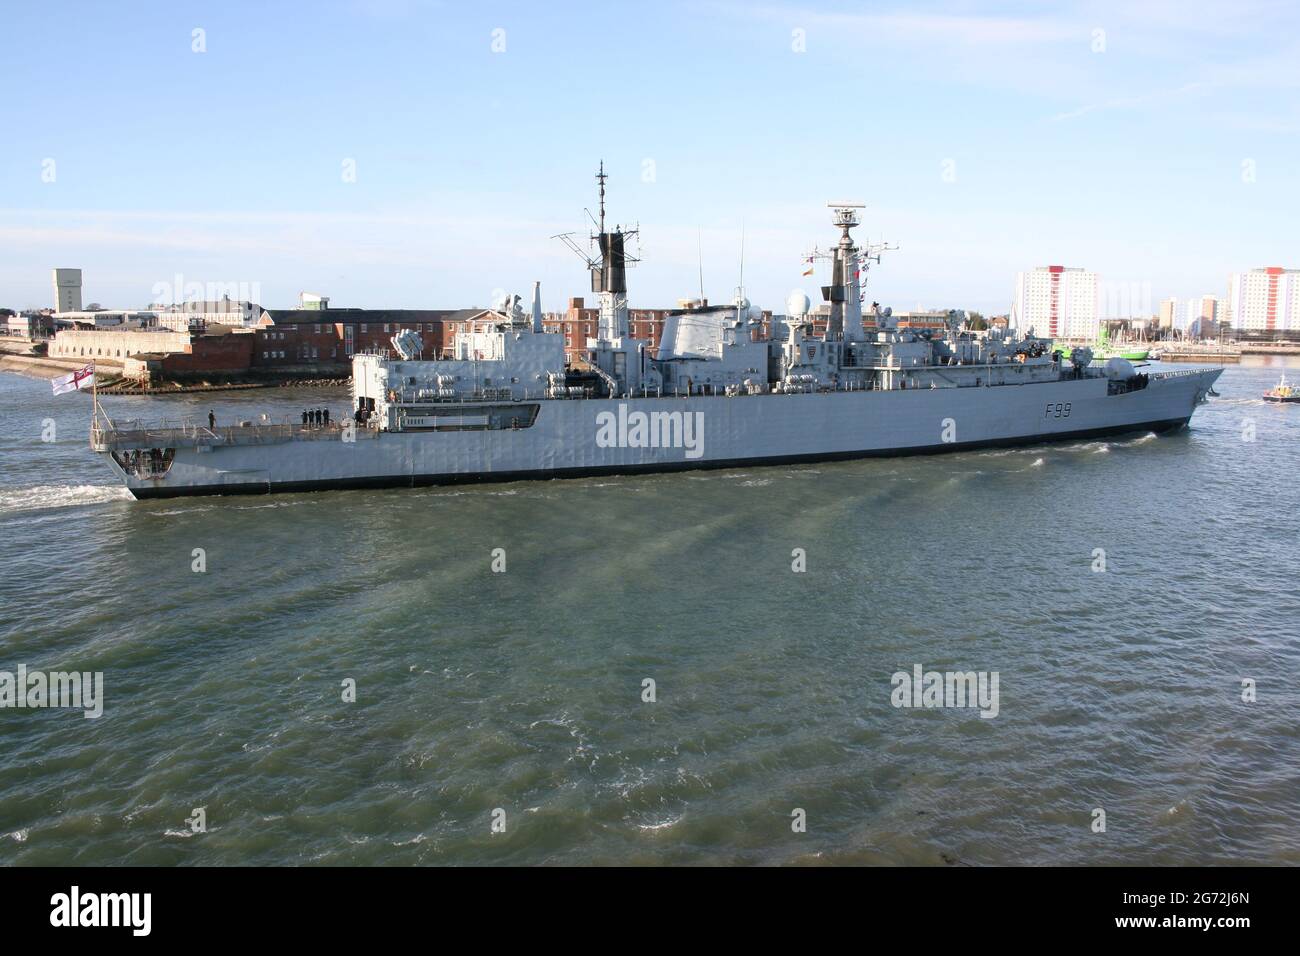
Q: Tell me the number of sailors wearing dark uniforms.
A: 5